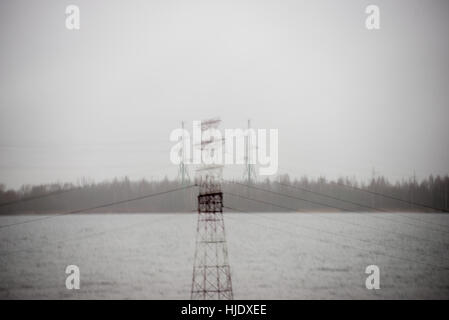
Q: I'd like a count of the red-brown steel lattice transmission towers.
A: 1